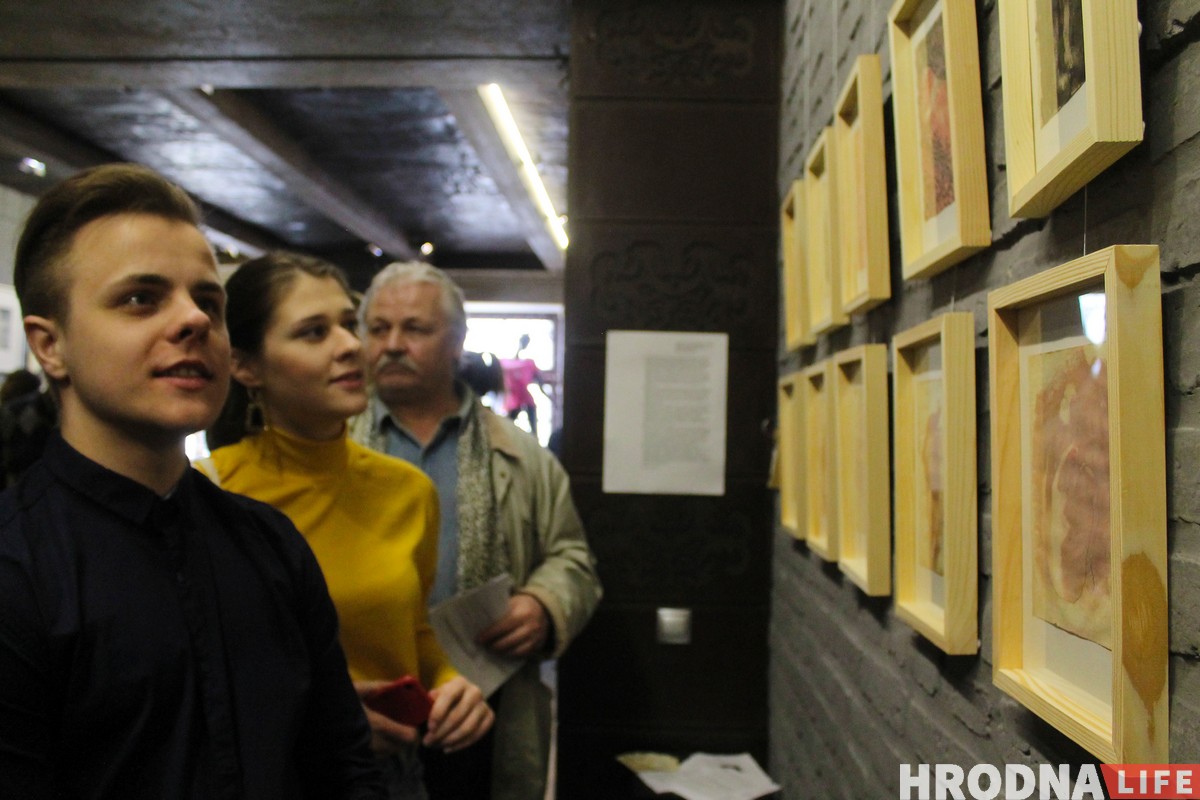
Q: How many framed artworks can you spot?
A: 10